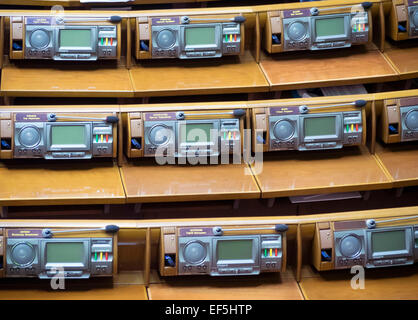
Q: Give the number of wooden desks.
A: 11